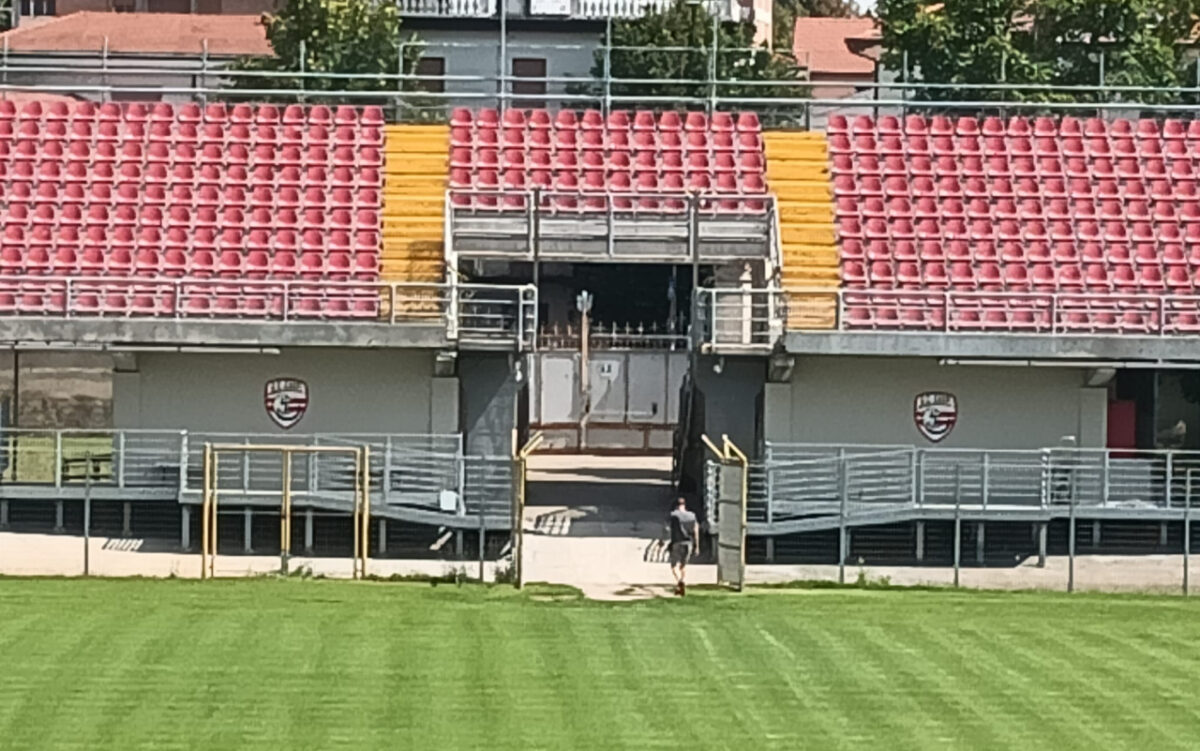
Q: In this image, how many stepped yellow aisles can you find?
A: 2